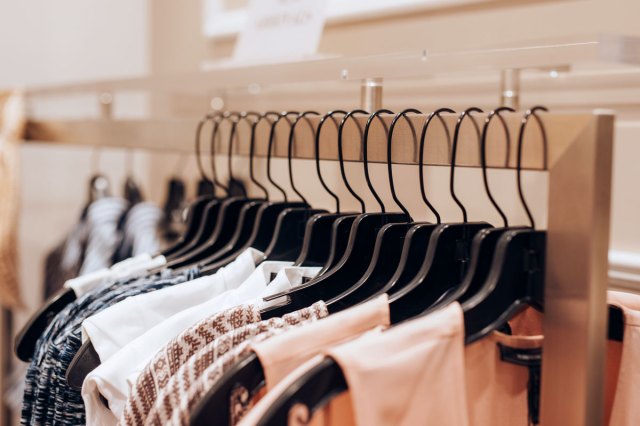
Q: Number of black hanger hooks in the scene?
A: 14